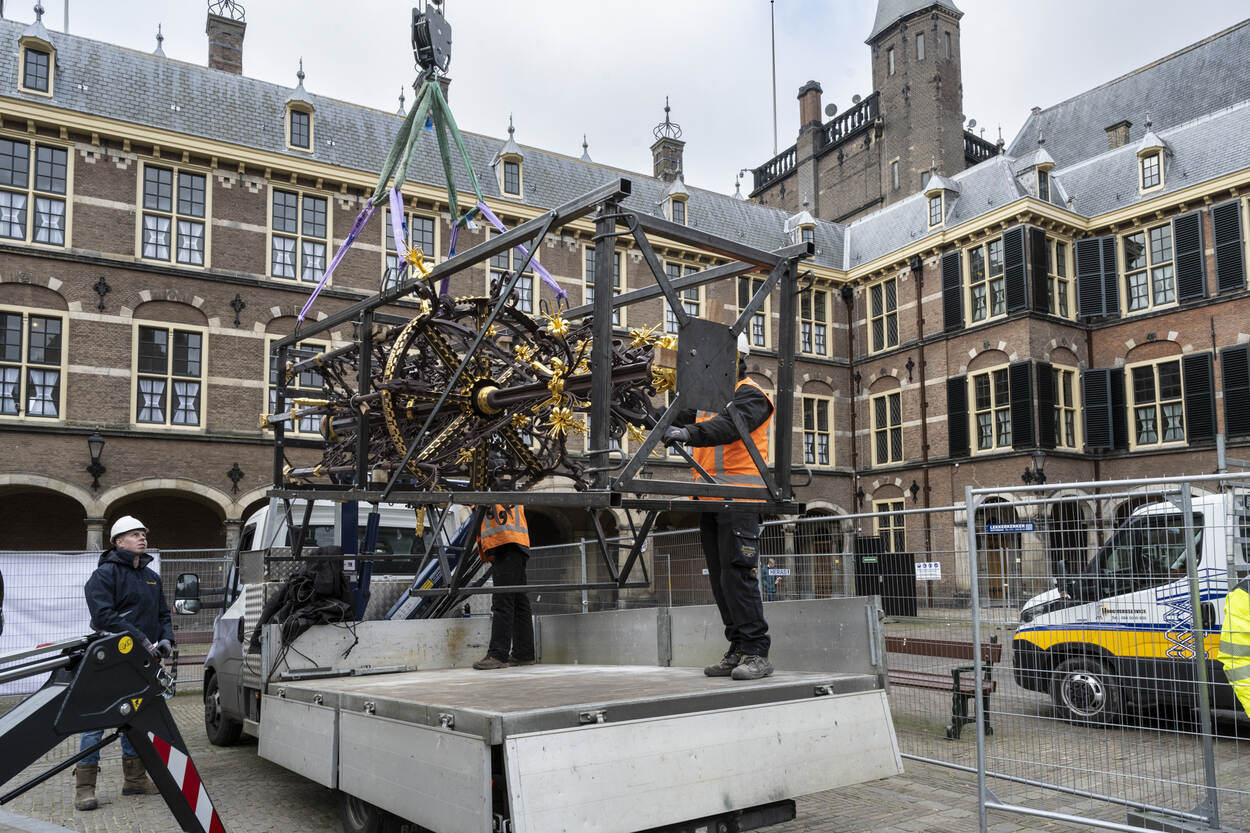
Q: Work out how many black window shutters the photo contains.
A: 14